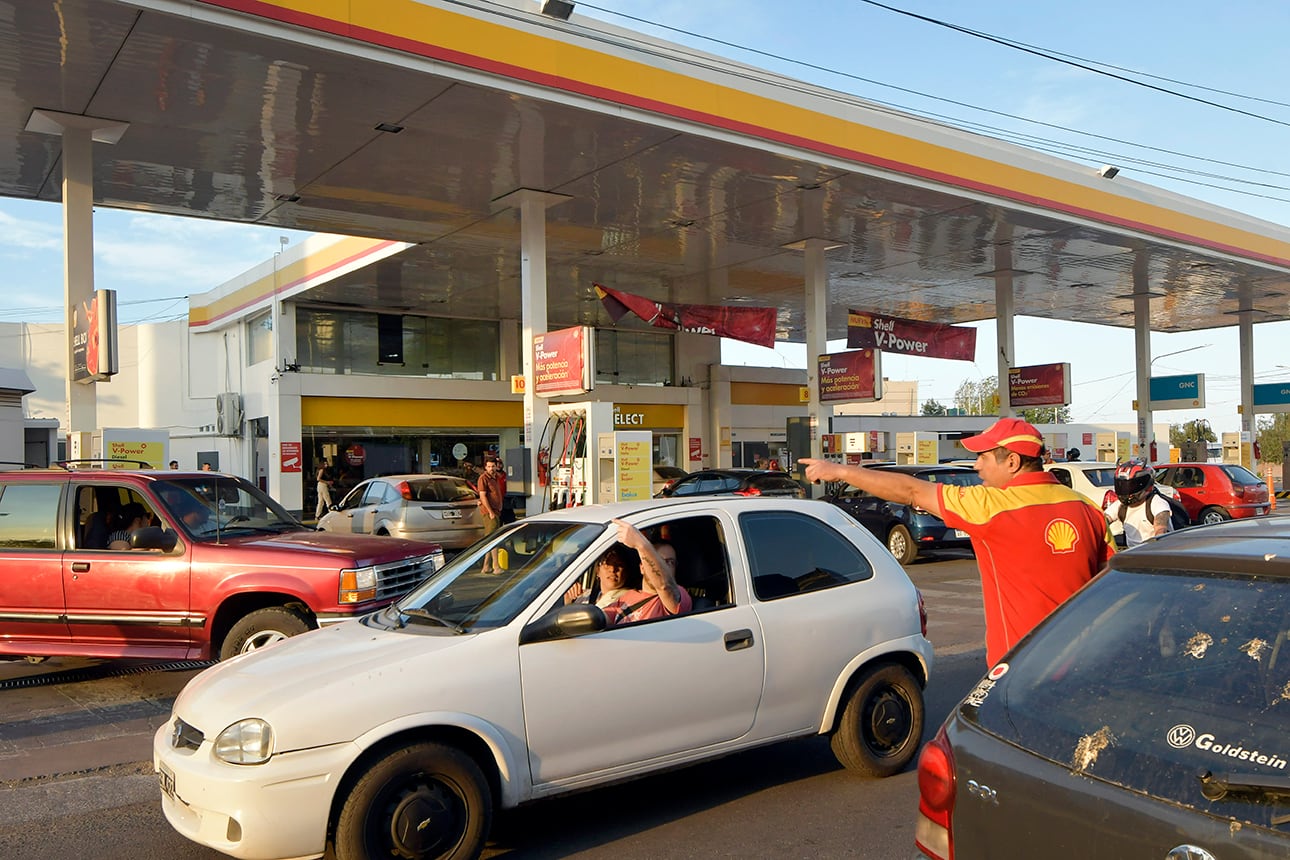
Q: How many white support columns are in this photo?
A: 6